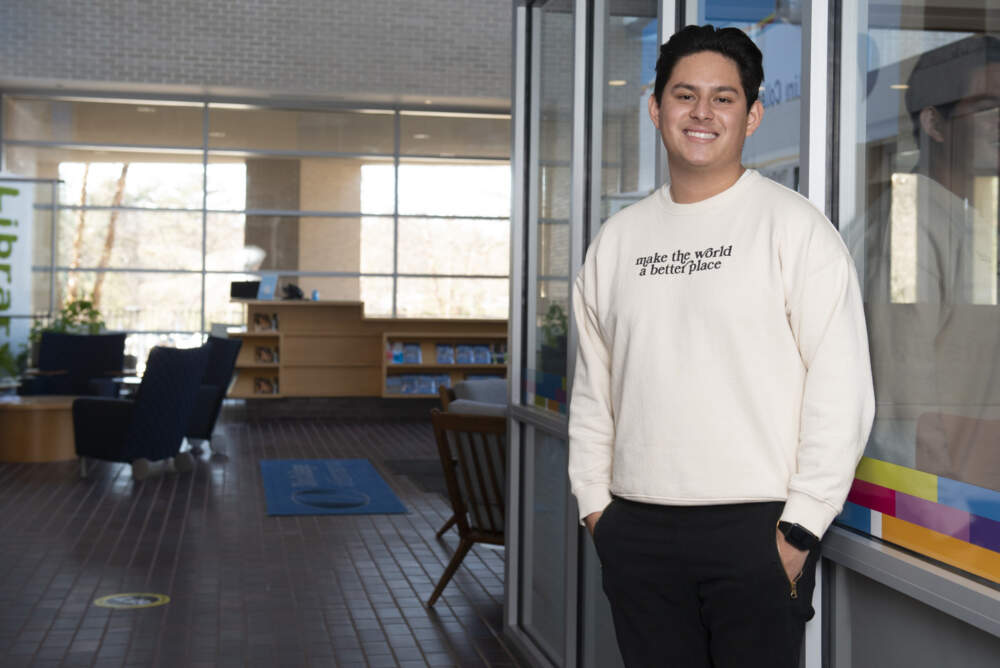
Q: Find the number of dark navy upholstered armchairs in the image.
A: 3